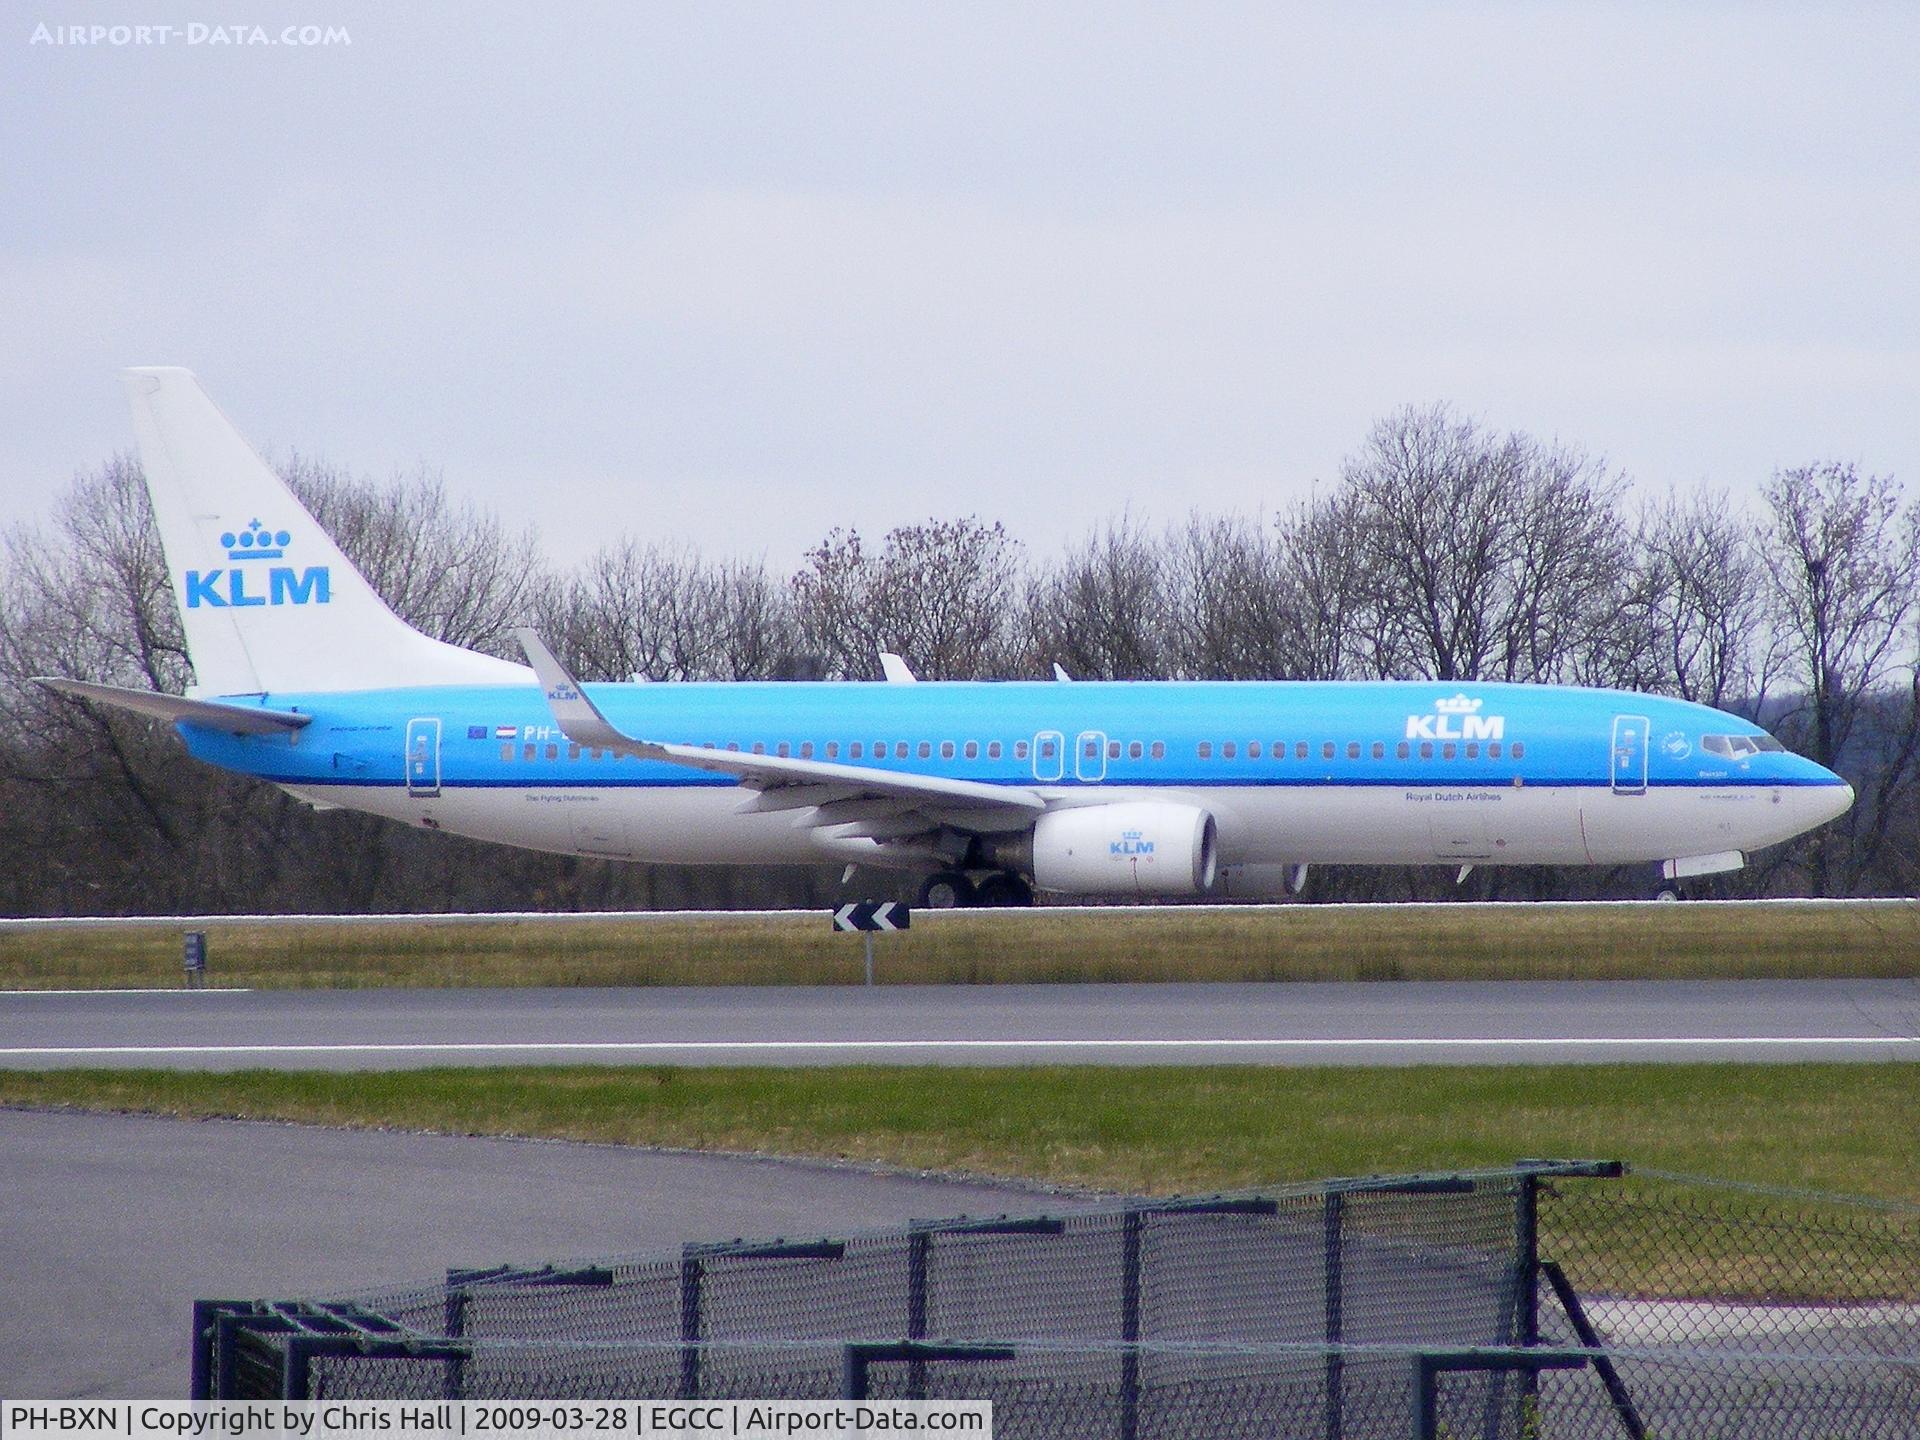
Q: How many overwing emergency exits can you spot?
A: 2